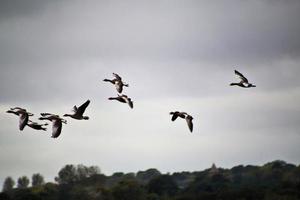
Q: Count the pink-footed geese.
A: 8